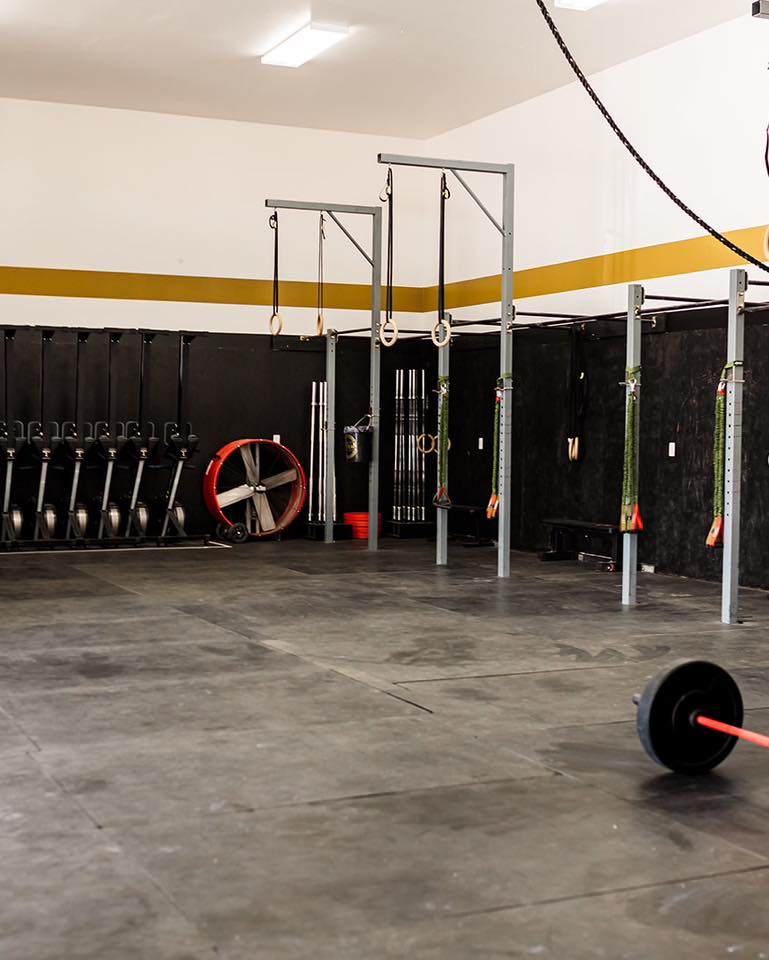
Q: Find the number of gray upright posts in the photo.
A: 6